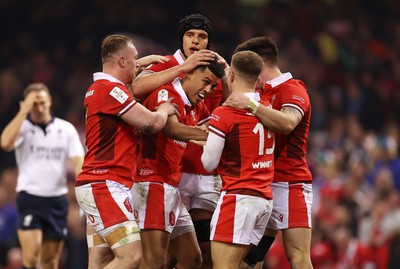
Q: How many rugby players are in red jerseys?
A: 5